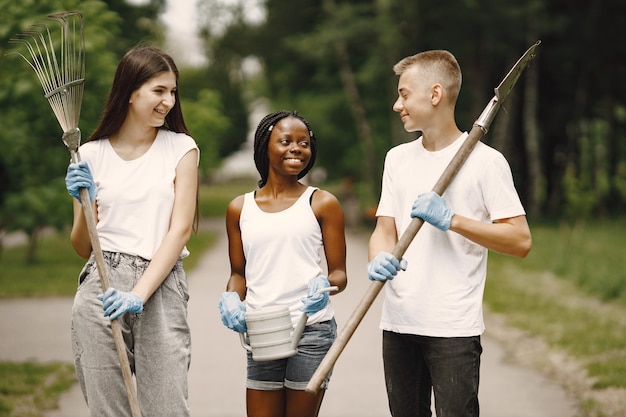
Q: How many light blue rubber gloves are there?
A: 6